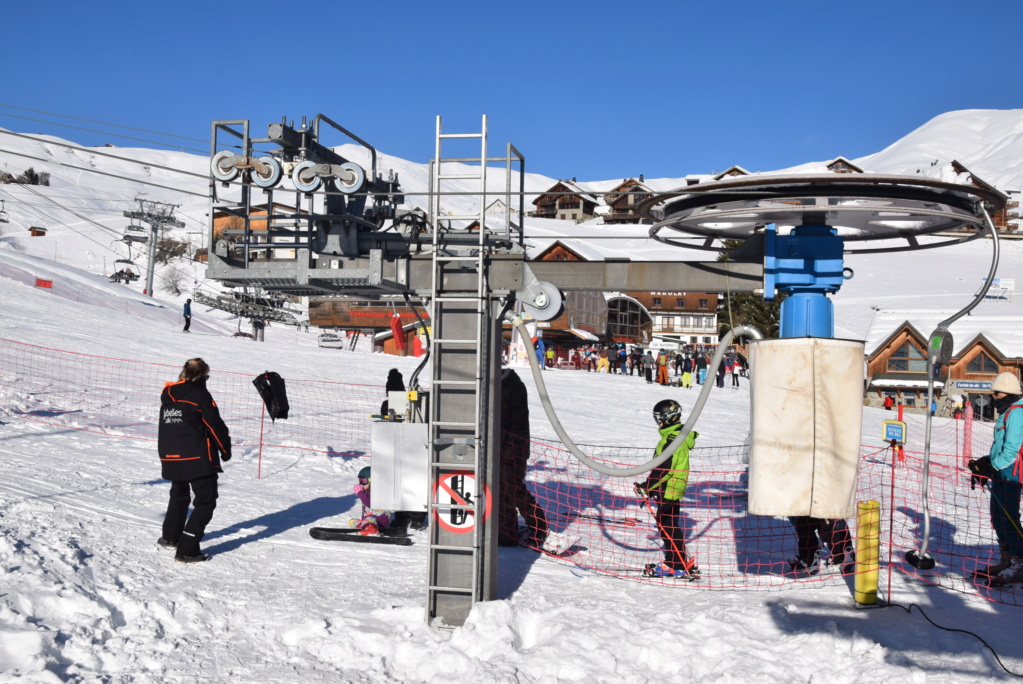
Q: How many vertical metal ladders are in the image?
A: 1